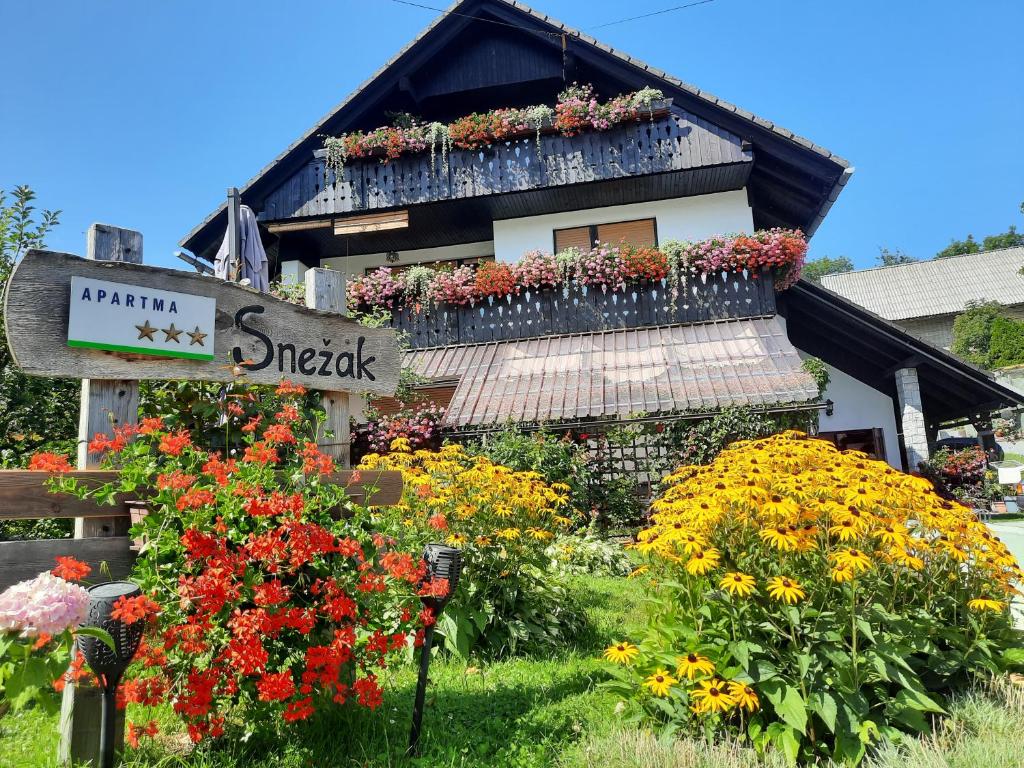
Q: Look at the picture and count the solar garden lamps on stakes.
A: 2